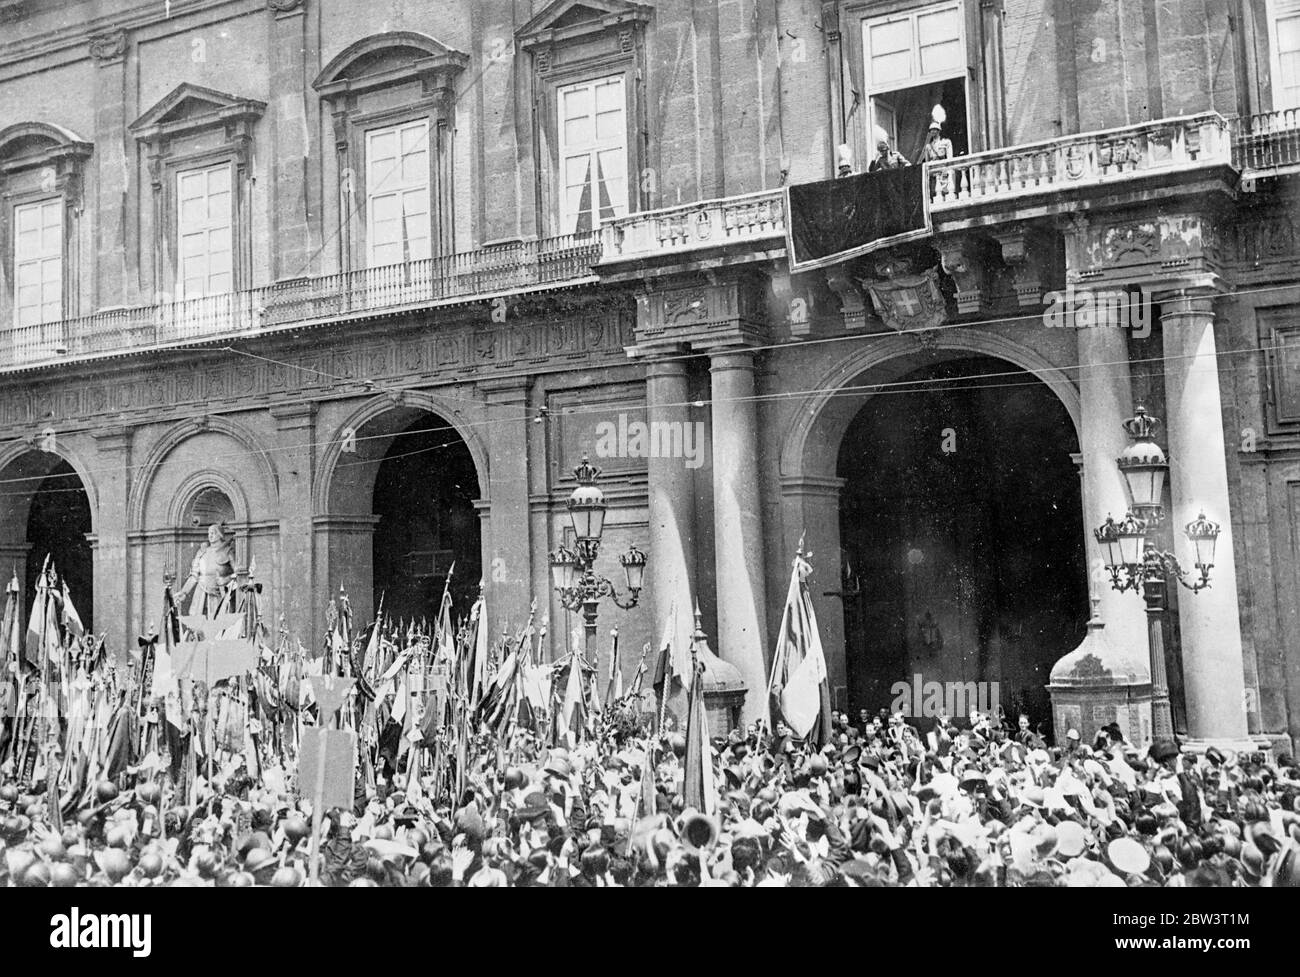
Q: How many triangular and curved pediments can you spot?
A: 4